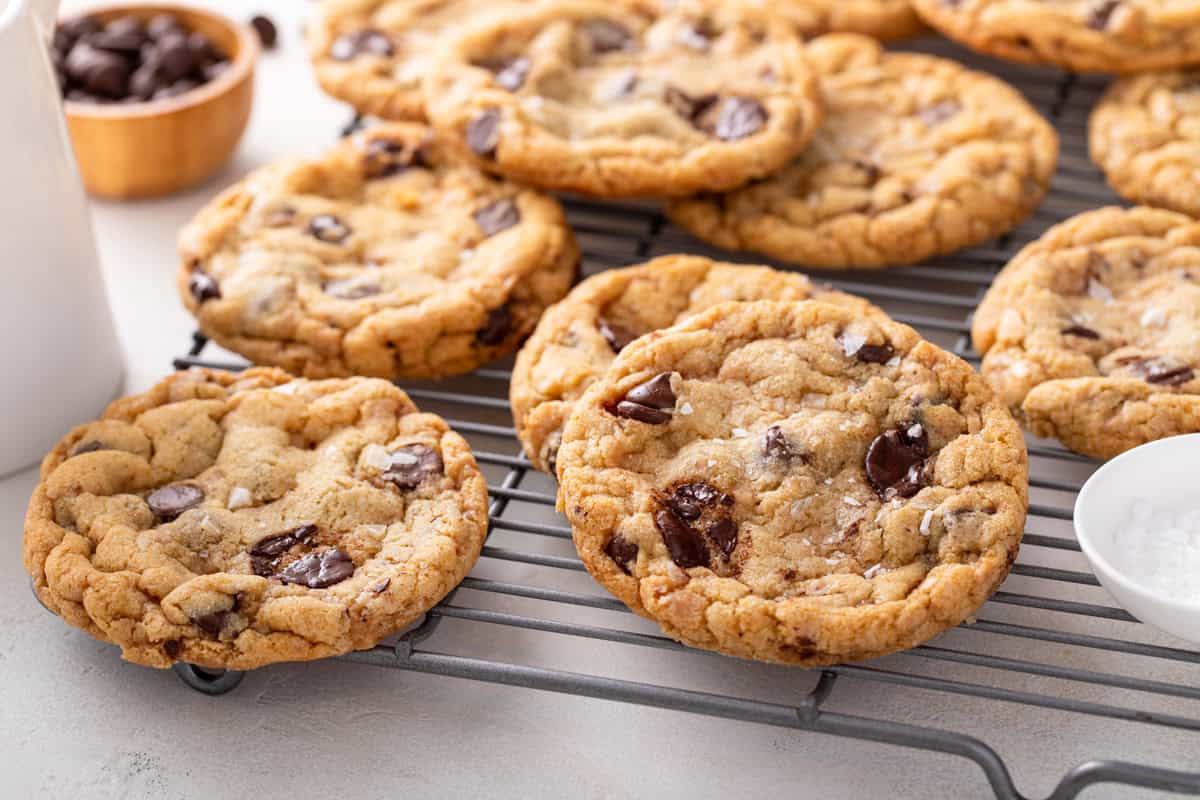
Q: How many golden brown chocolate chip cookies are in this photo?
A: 11